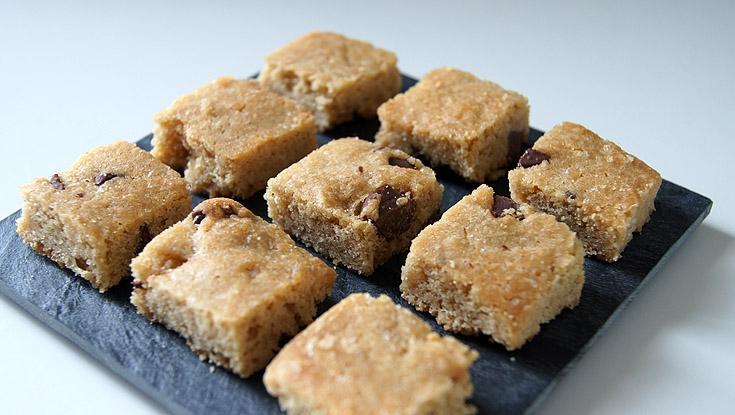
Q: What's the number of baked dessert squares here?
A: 9